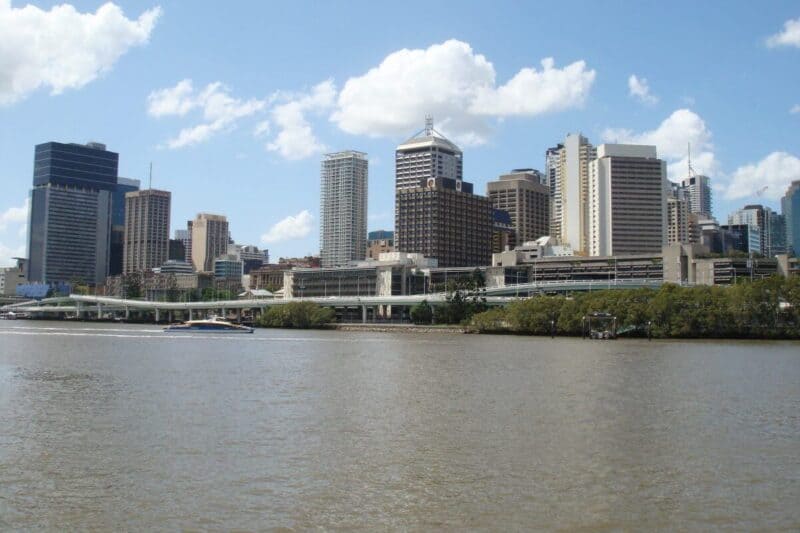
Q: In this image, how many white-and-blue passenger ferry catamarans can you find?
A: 1